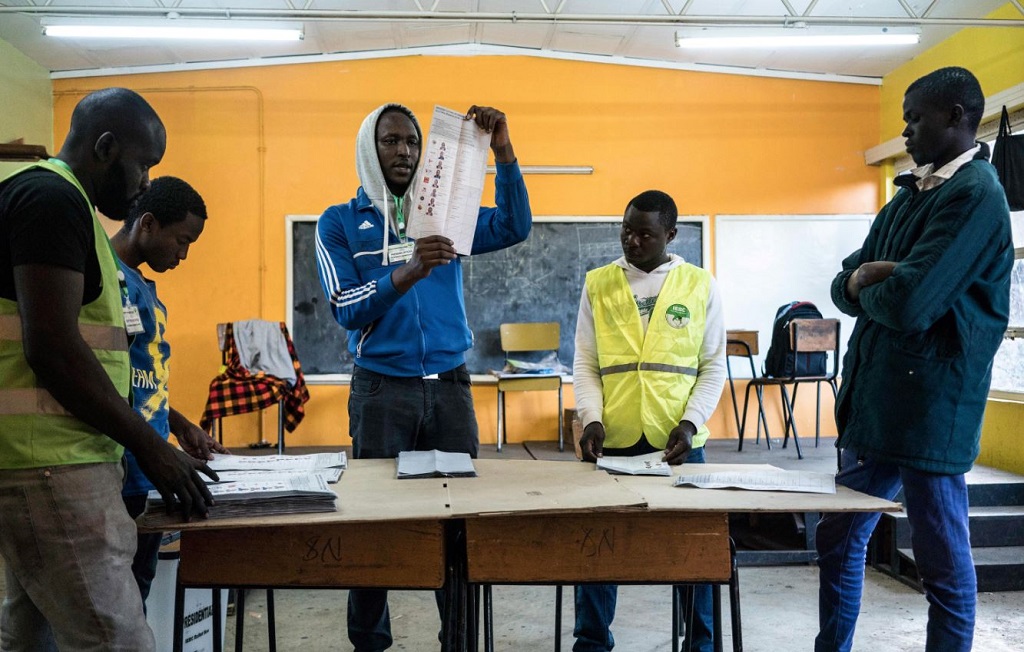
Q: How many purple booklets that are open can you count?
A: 1